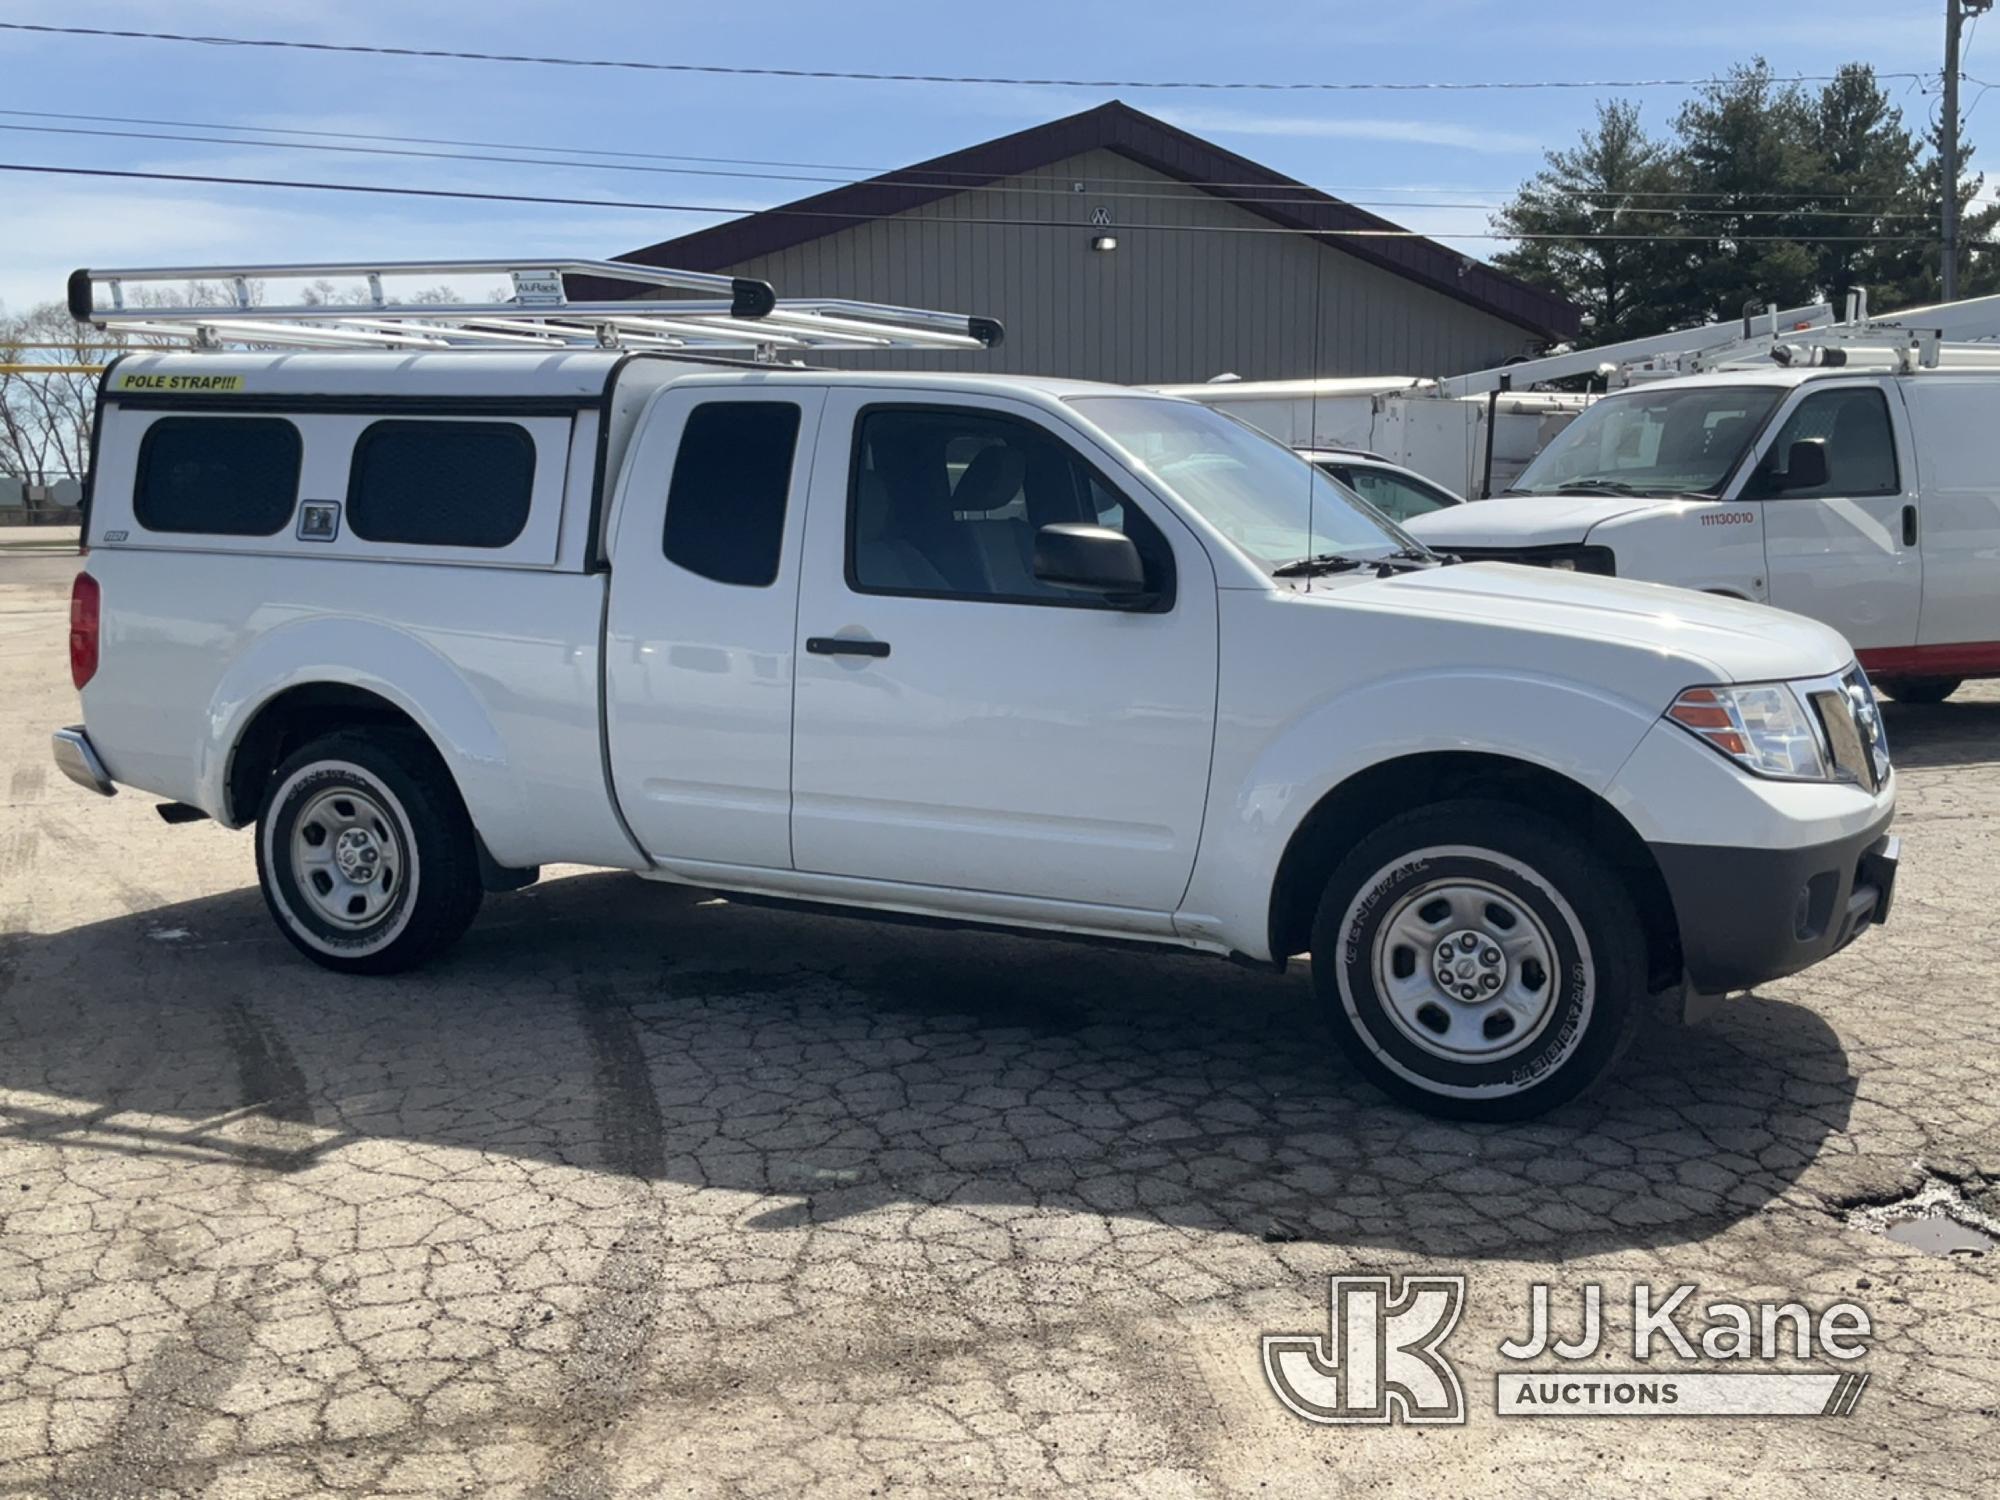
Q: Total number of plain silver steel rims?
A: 2